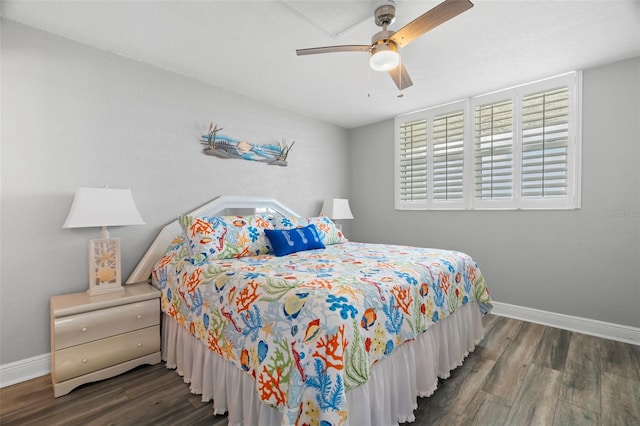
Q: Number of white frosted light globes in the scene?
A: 1